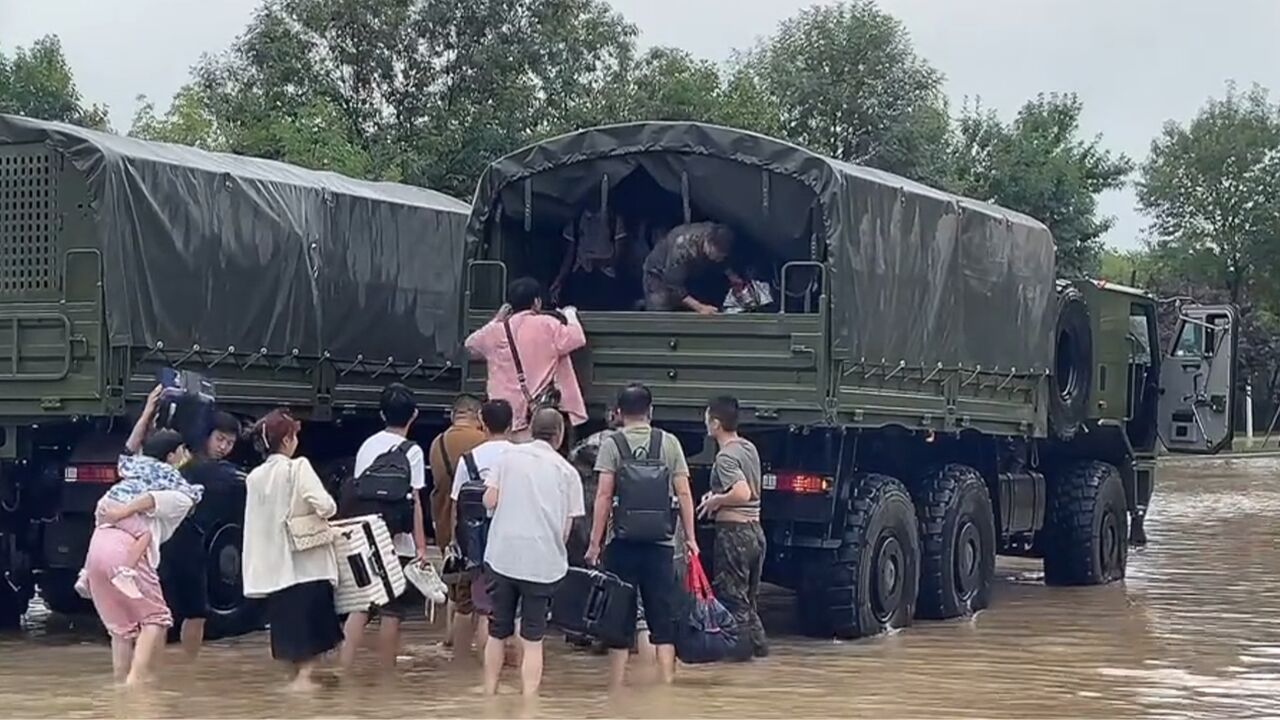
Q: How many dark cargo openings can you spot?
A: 1